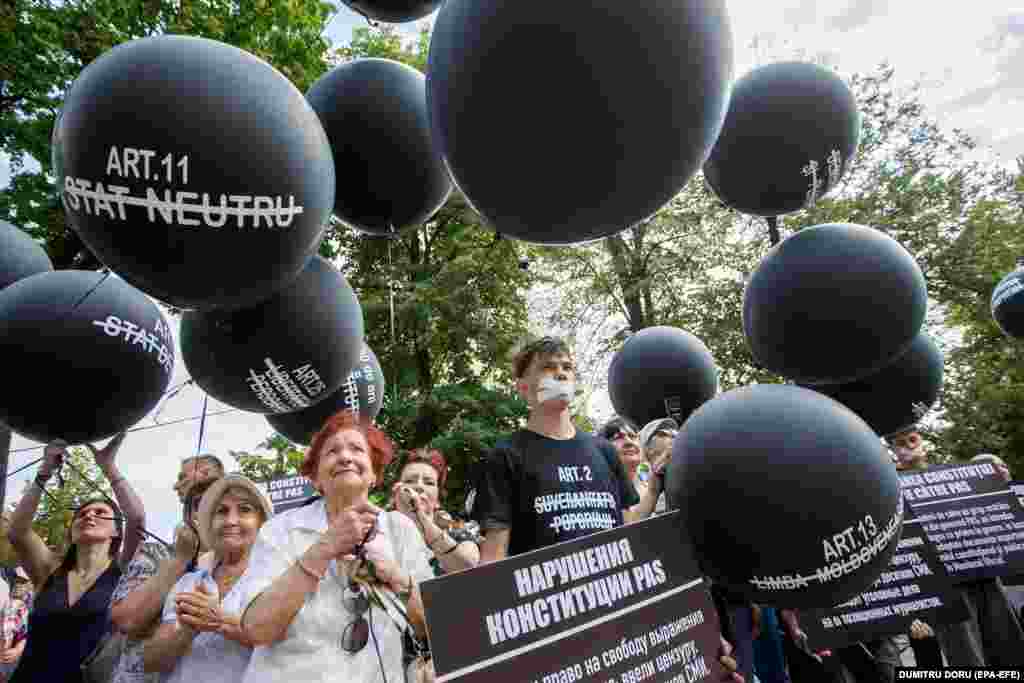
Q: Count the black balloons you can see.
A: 14